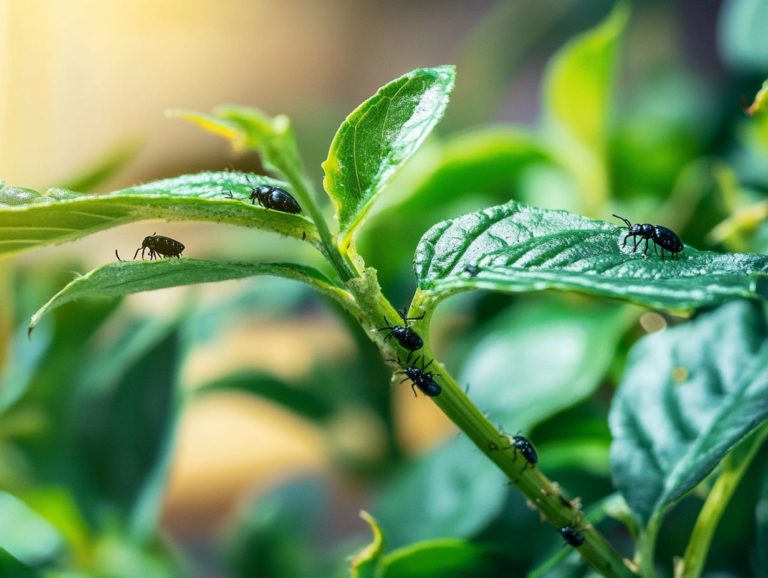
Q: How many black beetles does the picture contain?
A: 7